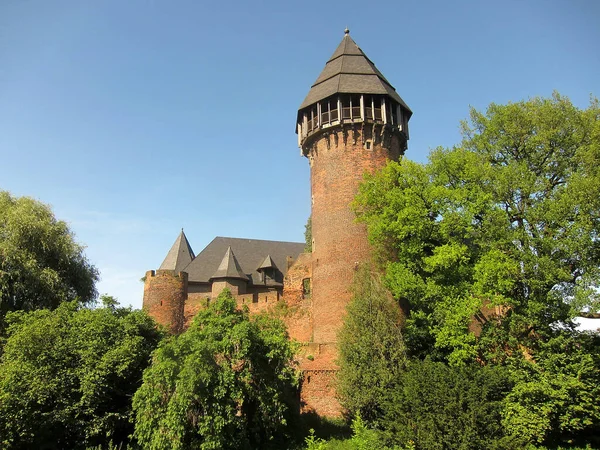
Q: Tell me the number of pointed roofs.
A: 4